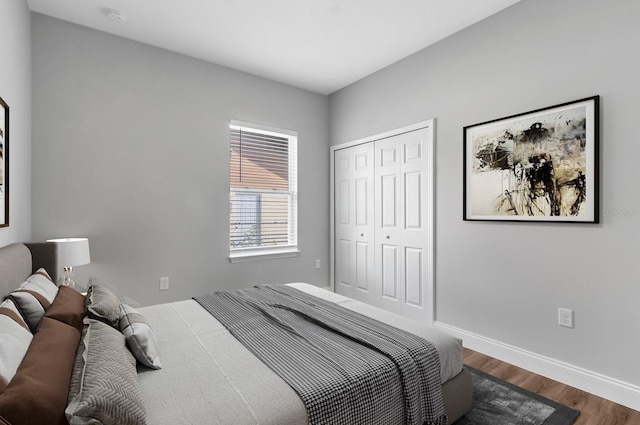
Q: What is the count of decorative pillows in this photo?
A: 7